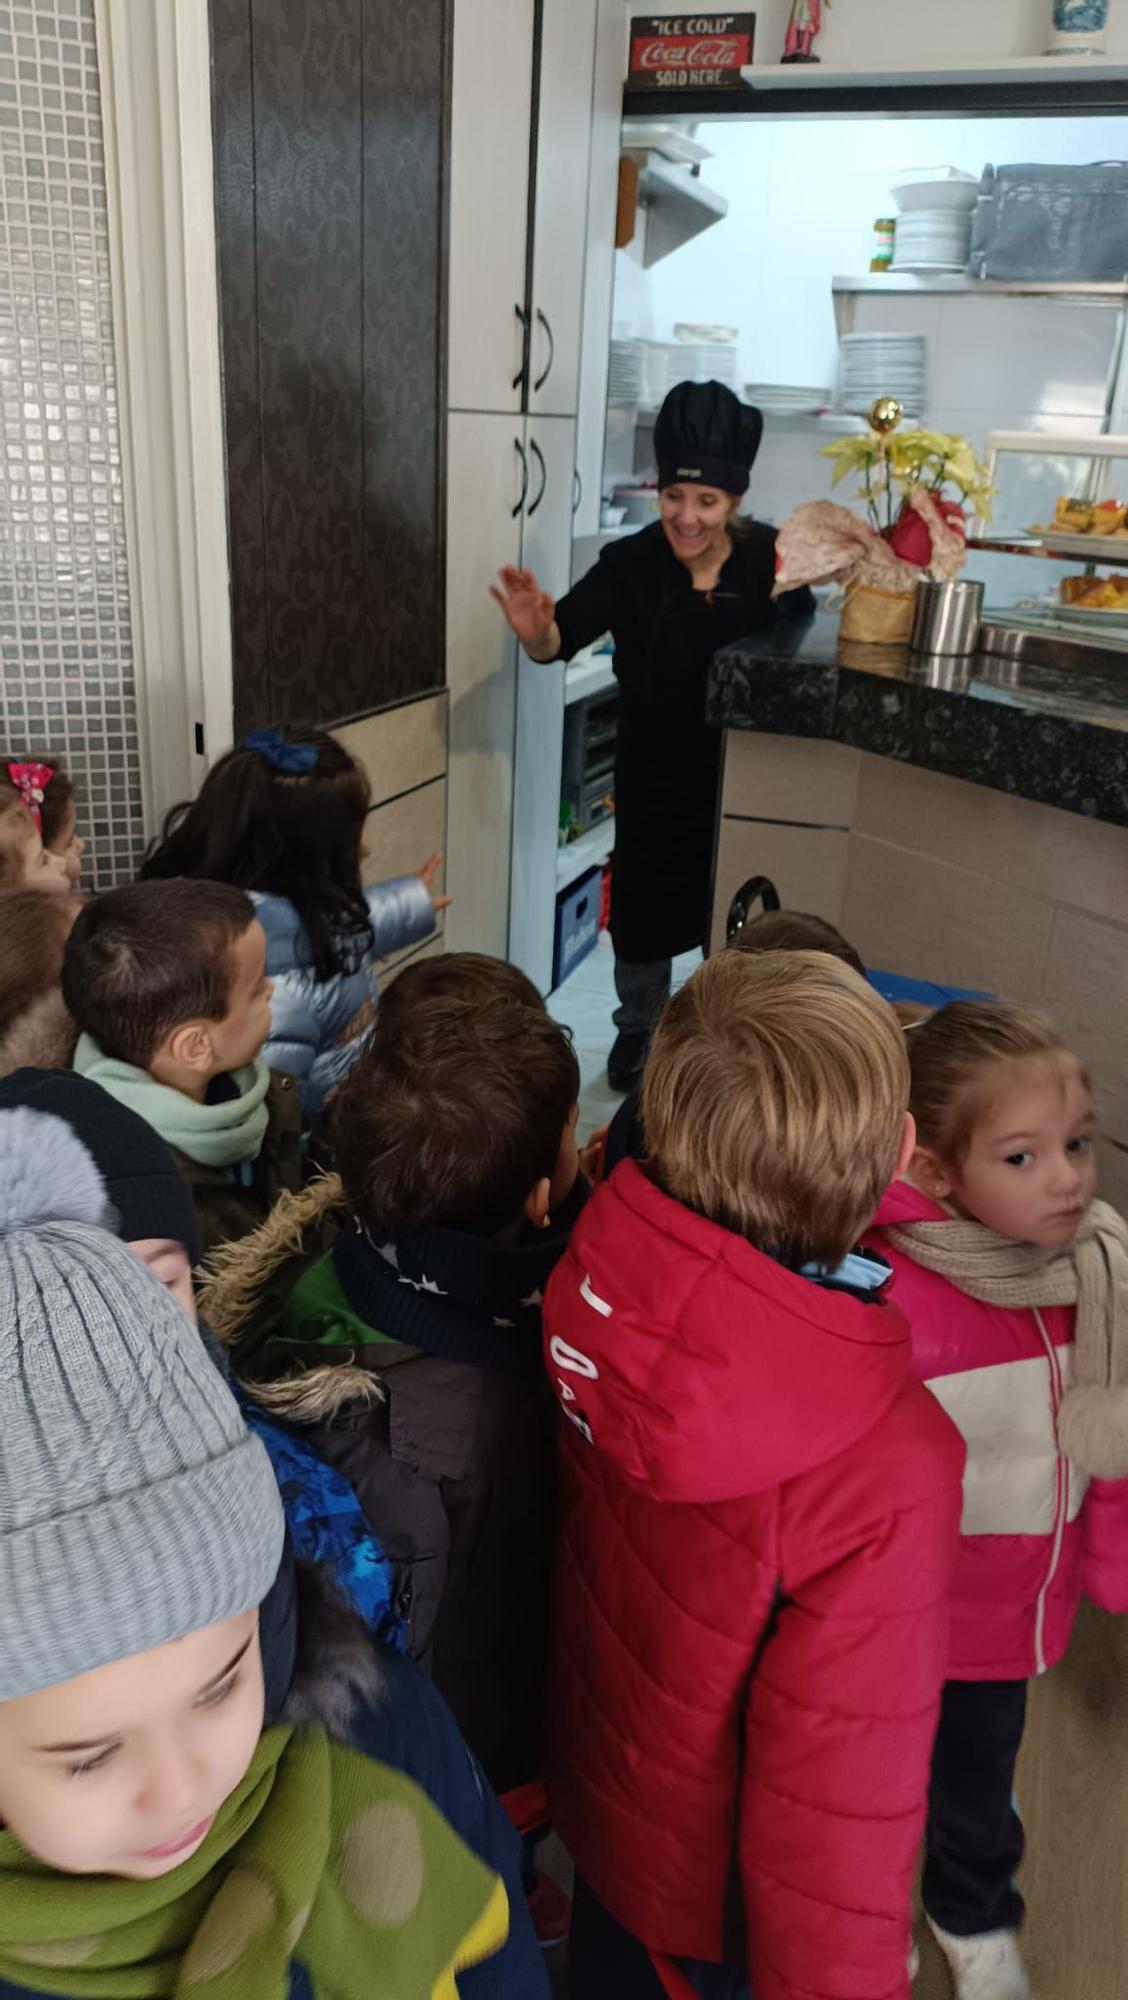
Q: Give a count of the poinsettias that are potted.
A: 1